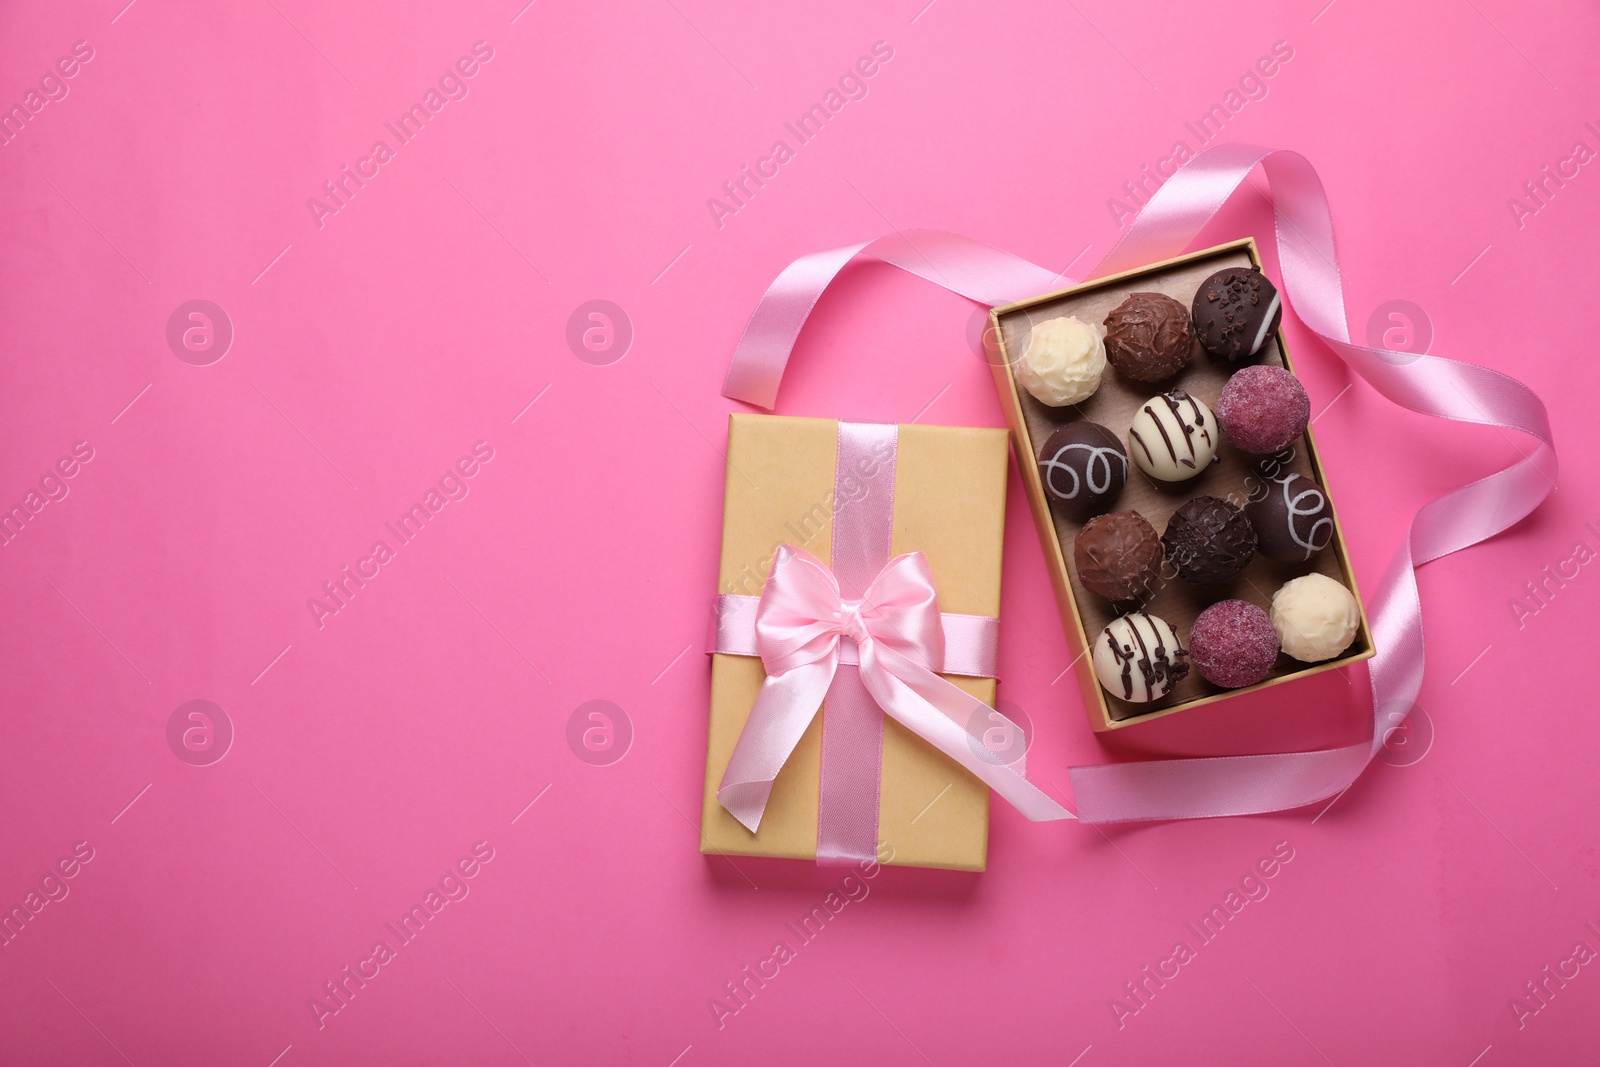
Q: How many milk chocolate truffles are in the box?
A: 2